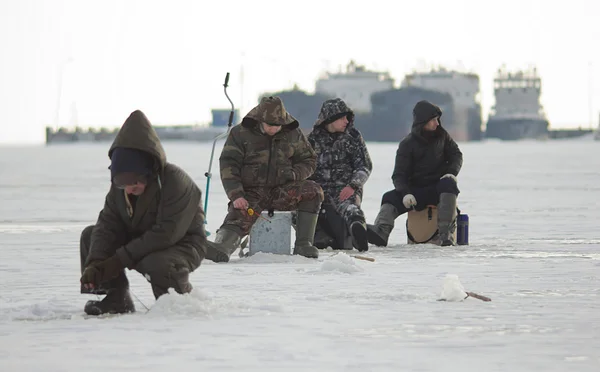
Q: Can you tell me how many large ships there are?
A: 3